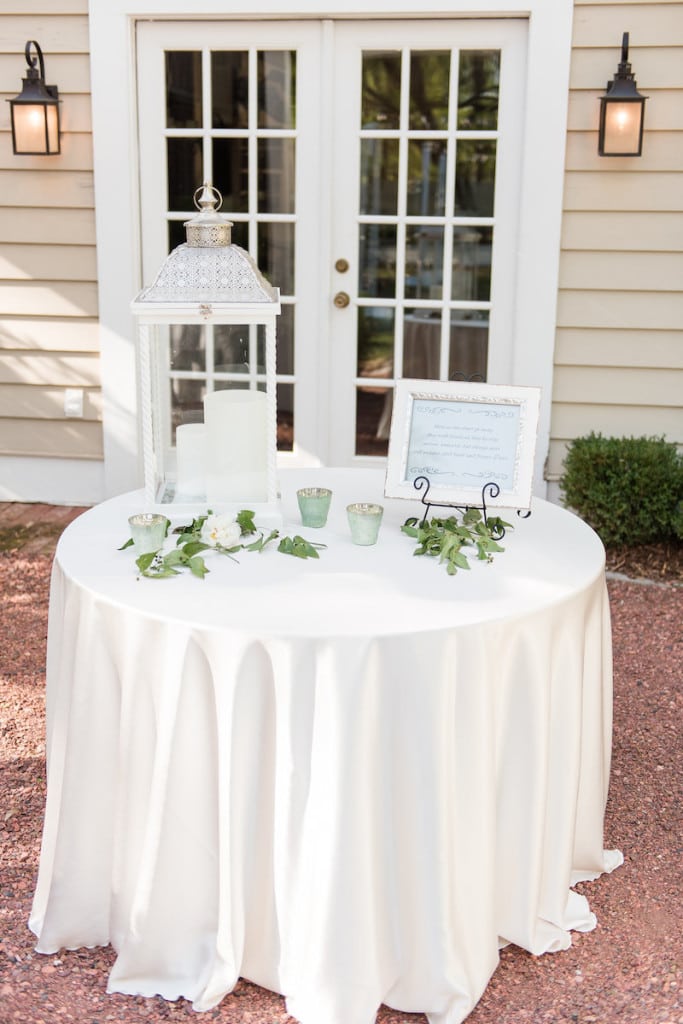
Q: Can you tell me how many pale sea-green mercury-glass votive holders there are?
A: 3